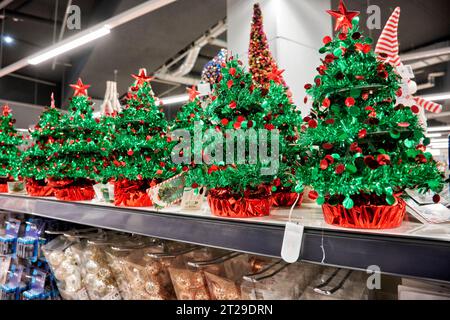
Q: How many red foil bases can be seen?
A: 7